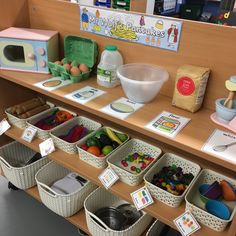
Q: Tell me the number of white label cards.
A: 11